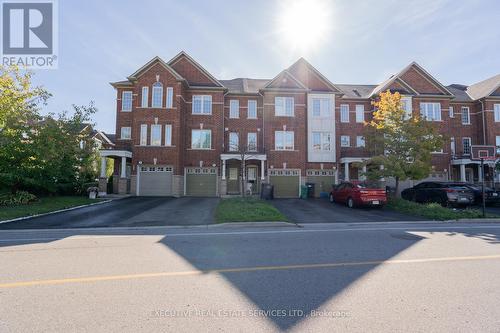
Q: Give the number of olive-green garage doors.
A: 3